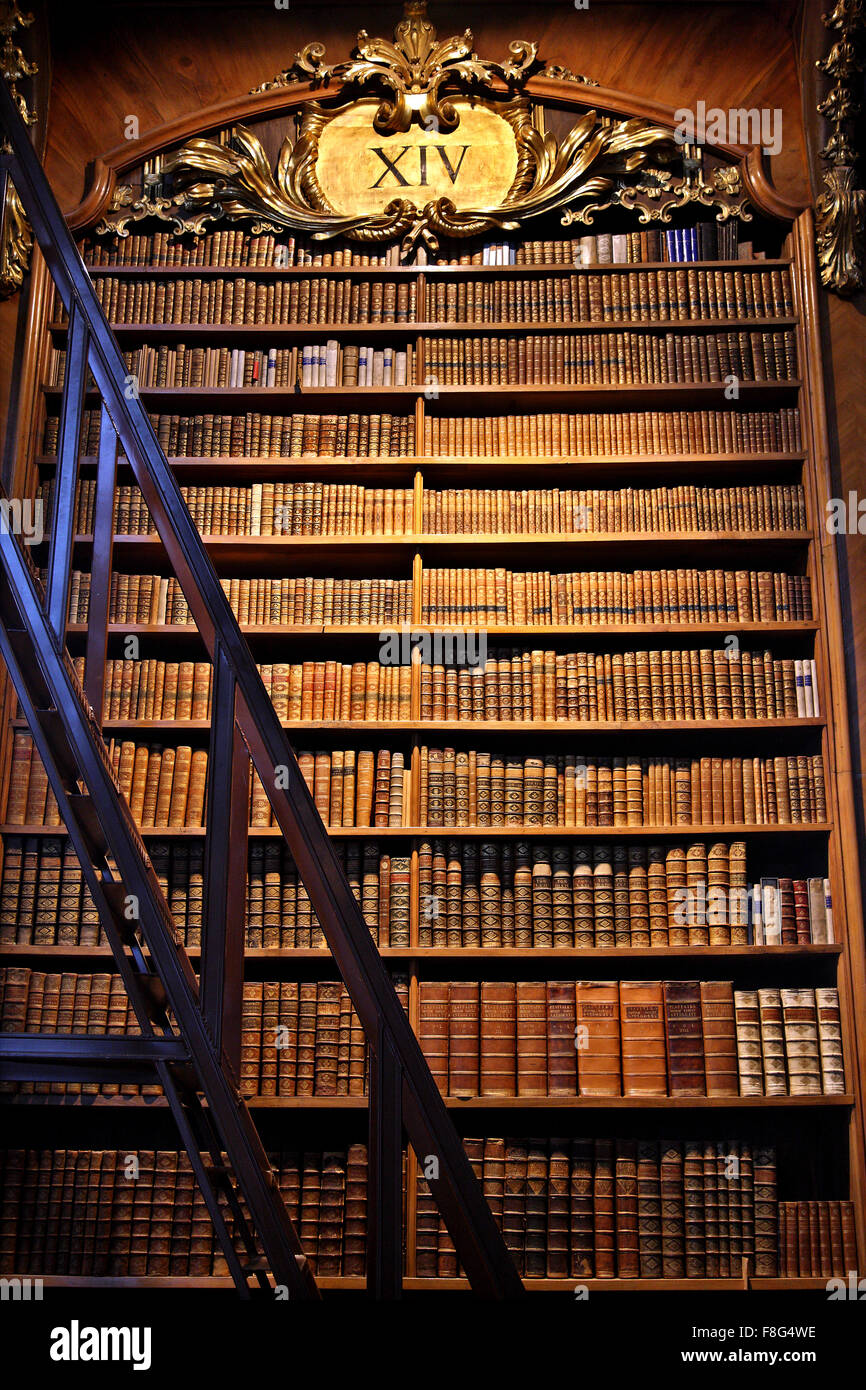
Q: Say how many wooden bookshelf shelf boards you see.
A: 11